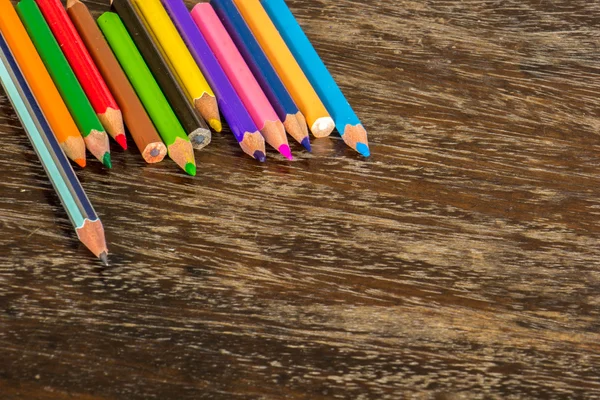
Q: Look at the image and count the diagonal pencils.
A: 13